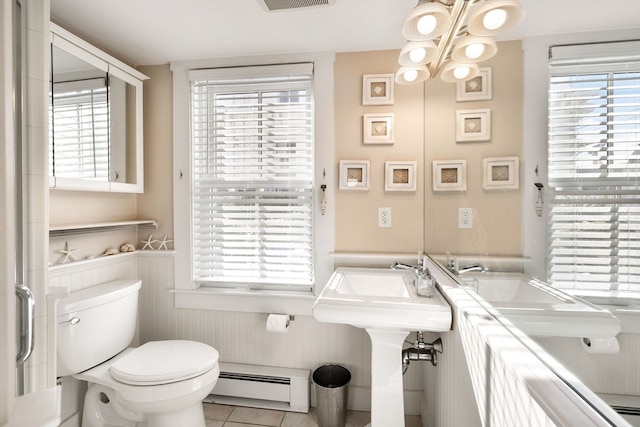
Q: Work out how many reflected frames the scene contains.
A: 4